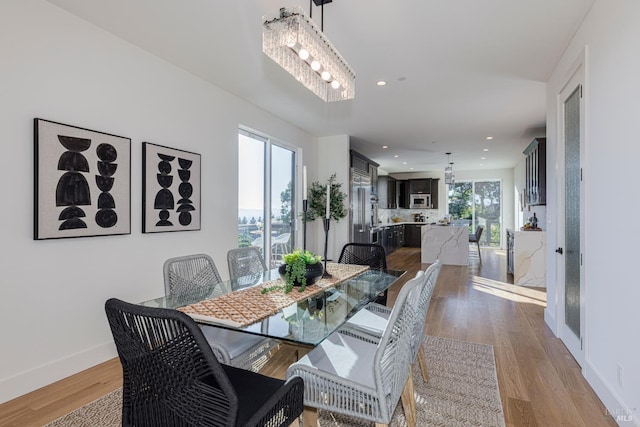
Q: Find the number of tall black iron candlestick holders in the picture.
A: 2